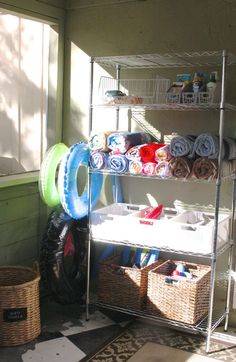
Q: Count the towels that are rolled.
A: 14